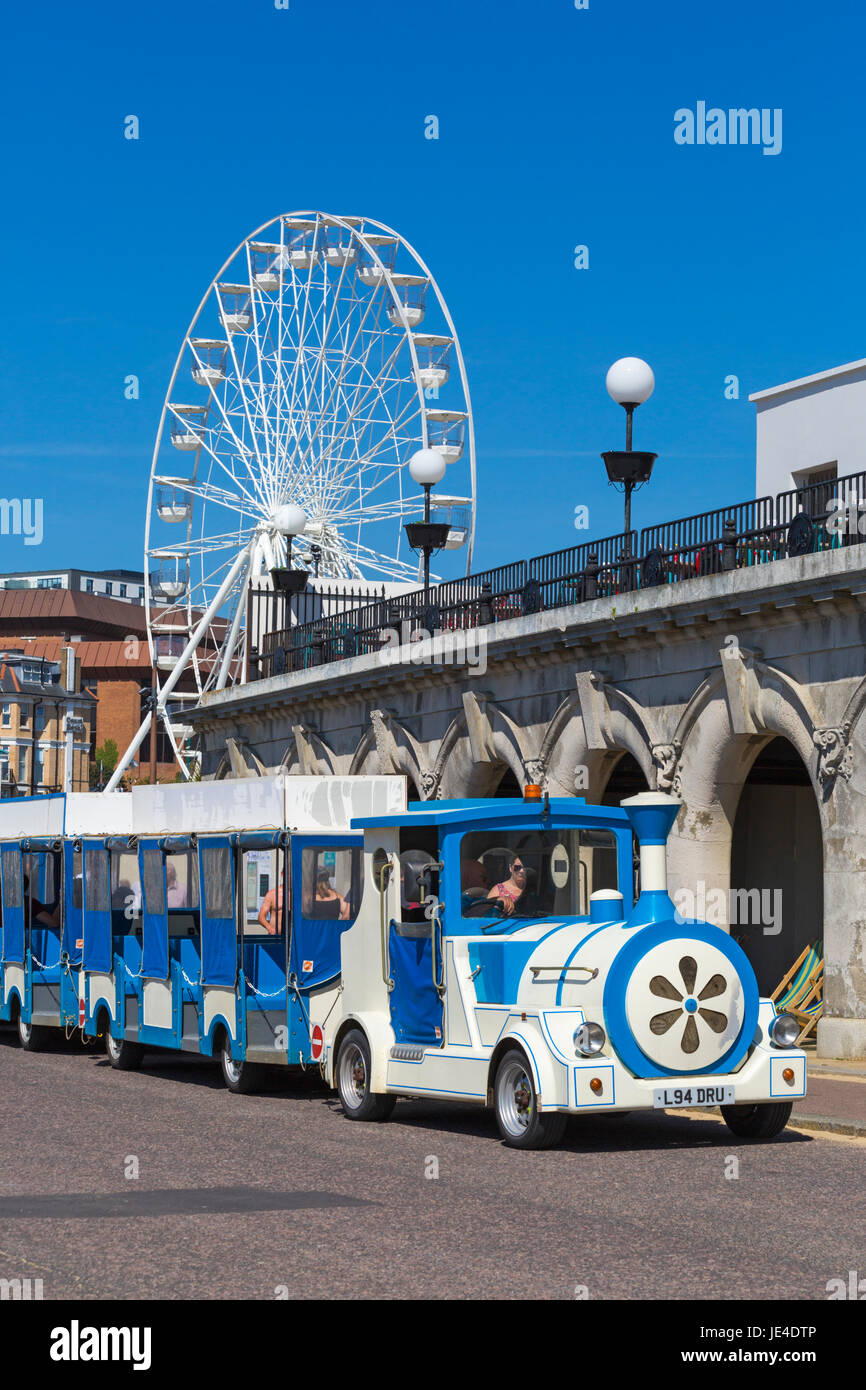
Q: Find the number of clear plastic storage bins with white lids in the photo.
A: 0